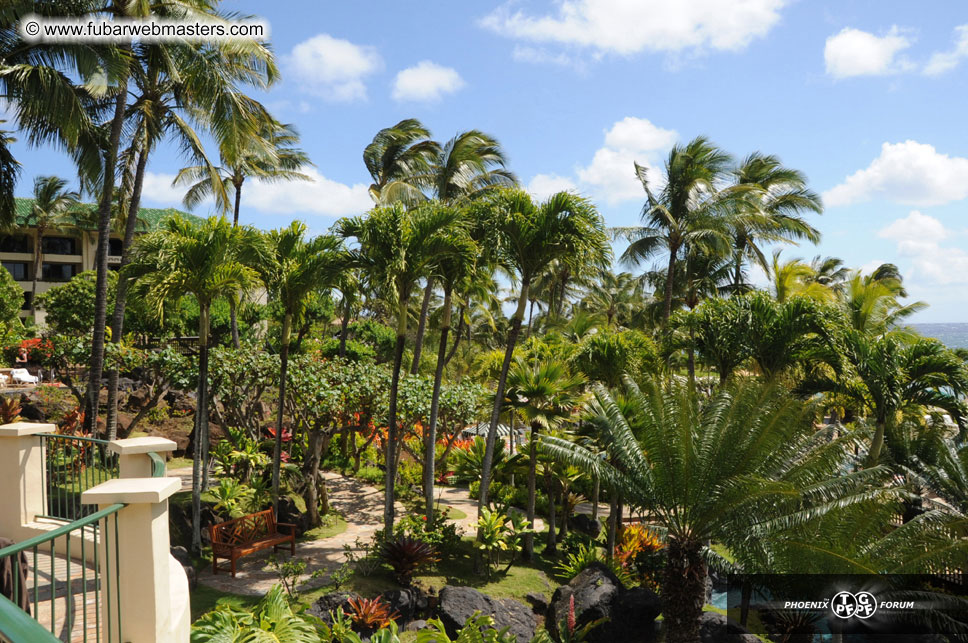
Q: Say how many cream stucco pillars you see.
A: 3